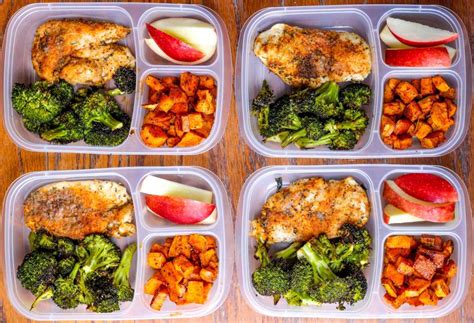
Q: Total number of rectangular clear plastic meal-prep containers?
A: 4